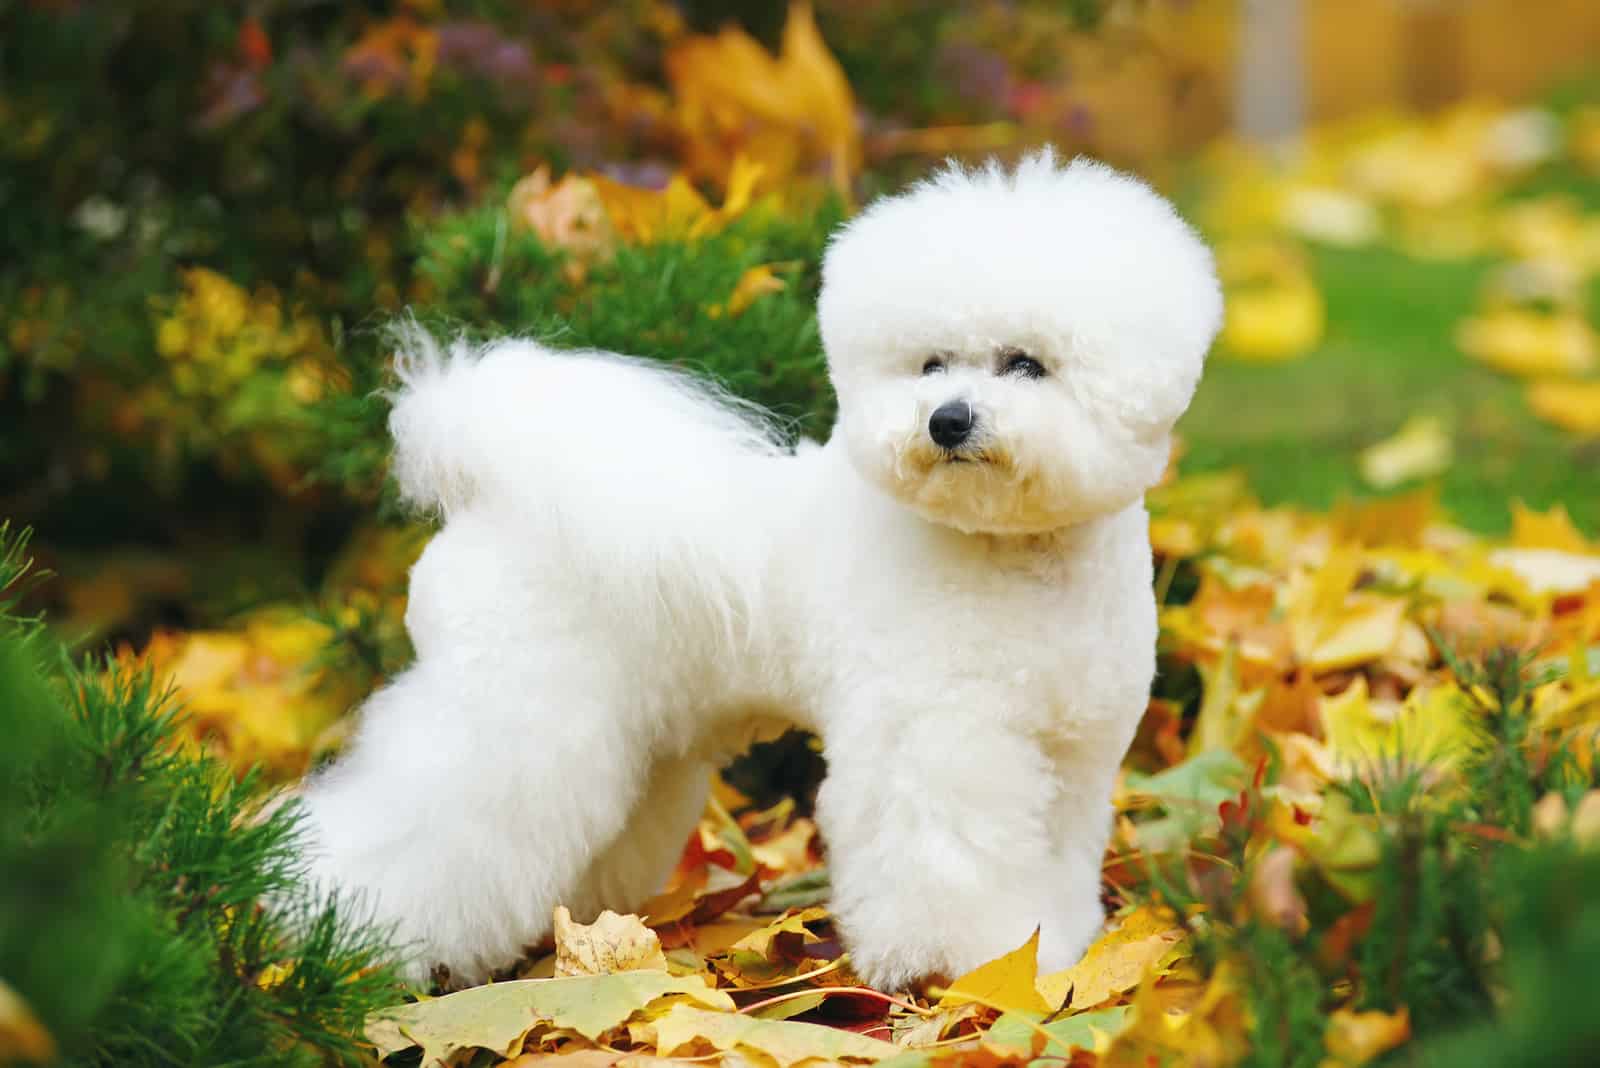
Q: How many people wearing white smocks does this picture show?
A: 0